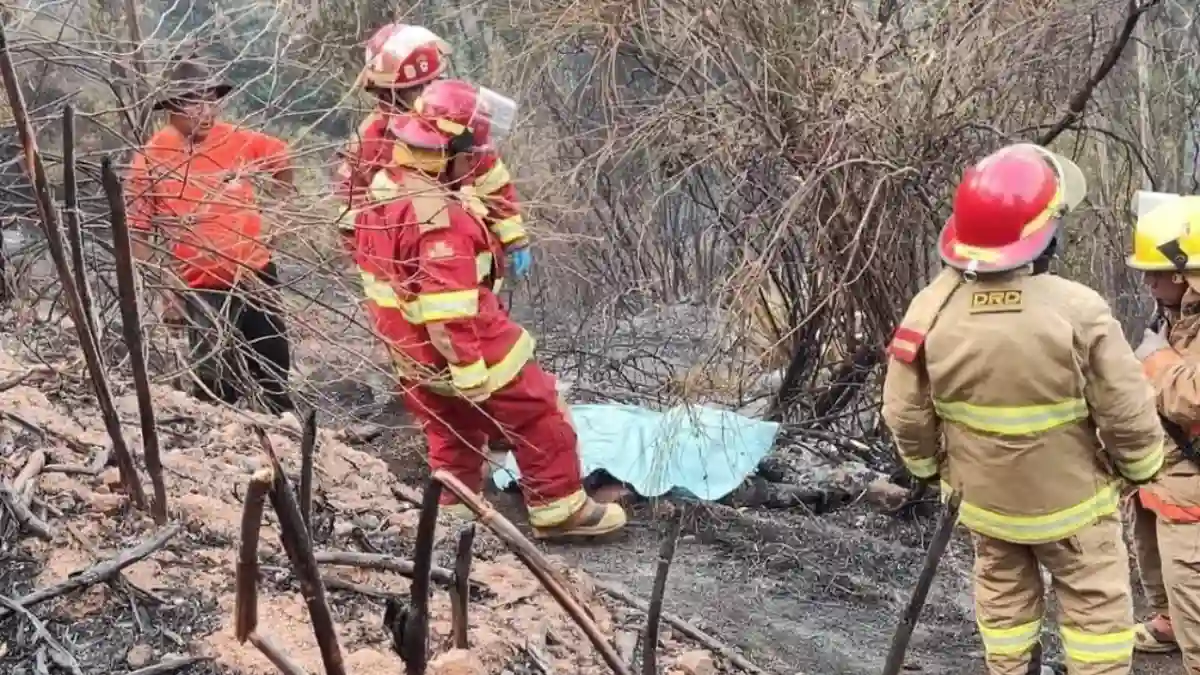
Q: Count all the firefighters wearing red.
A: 2